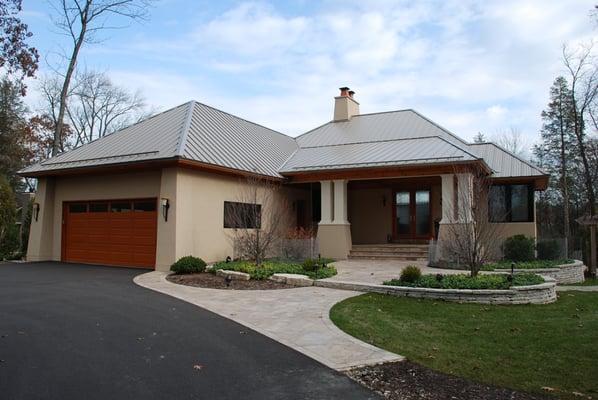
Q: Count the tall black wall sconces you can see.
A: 2